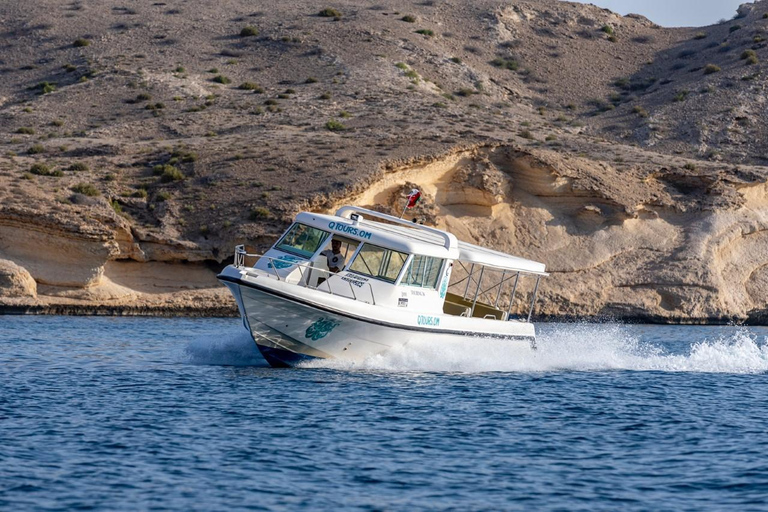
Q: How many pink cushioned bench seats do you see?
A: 0